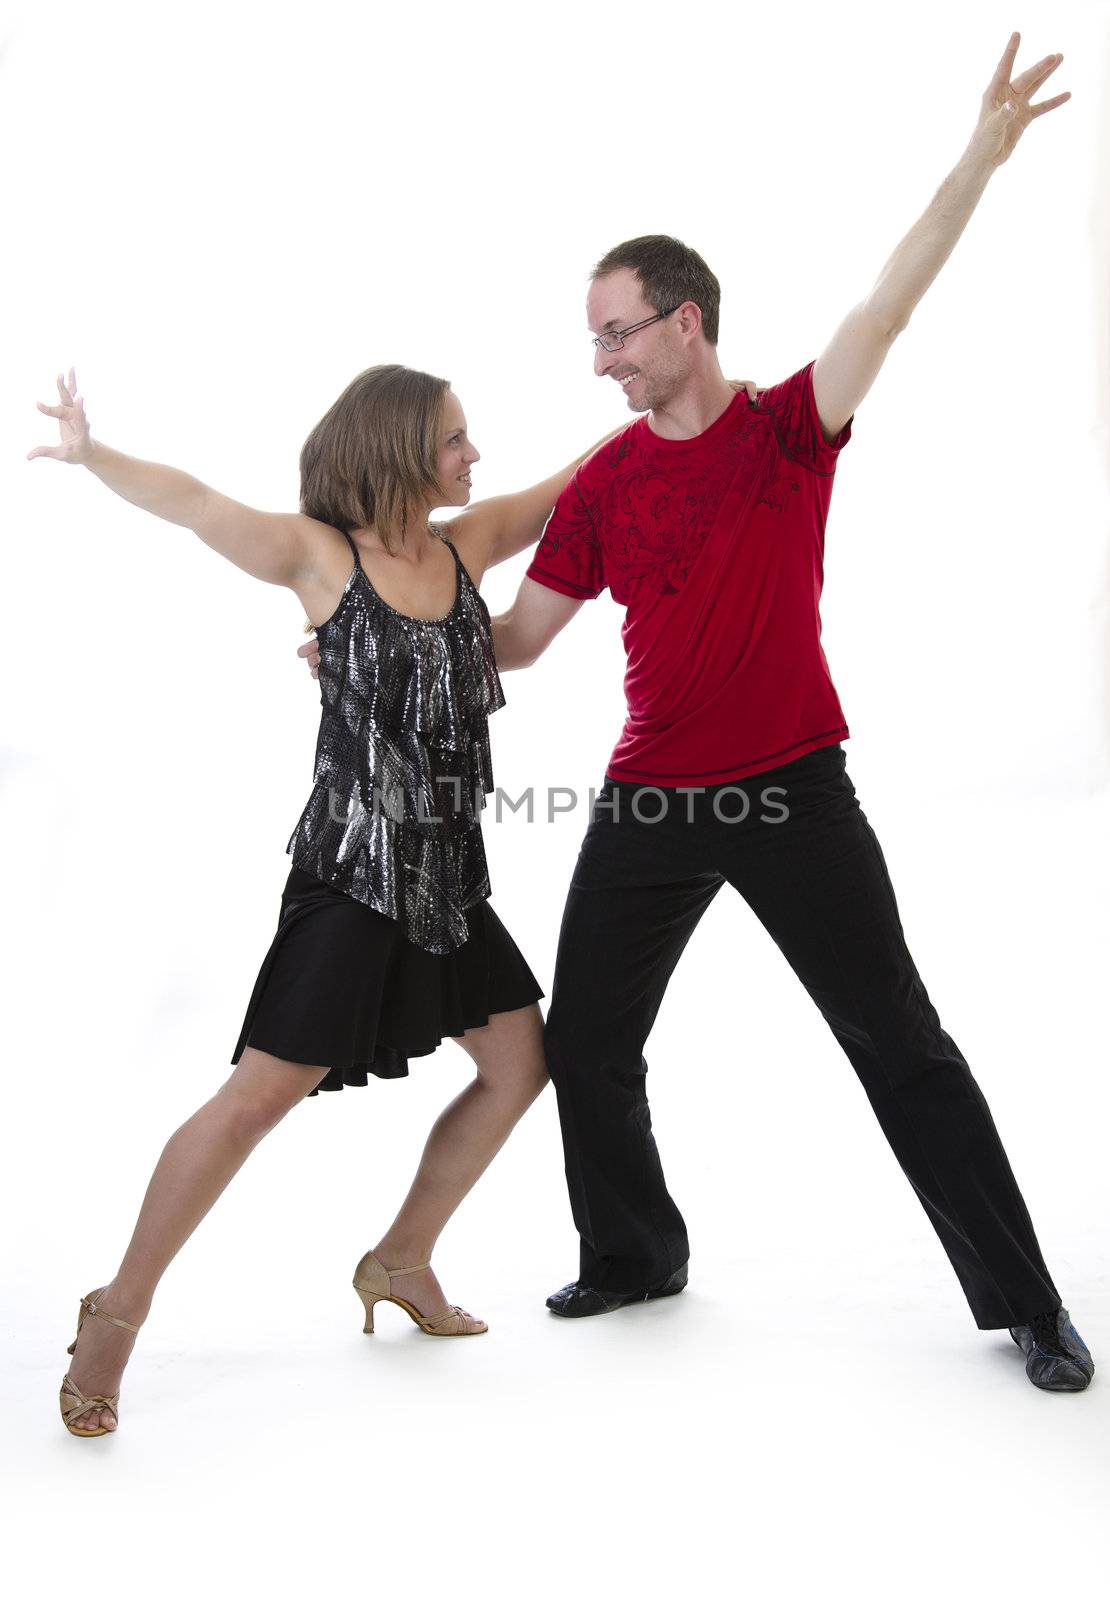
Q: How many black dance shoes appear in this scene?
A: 2